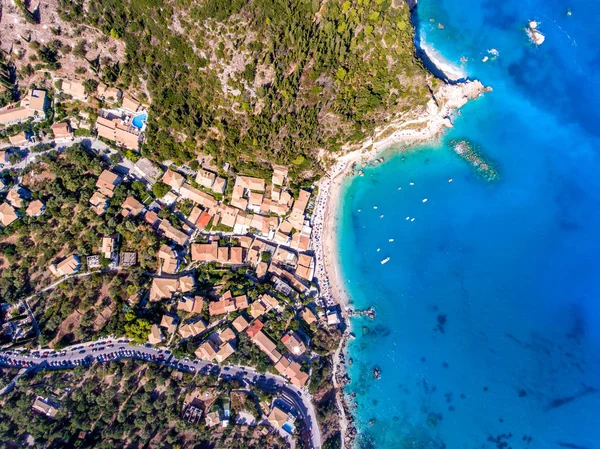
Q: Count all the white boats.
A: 12